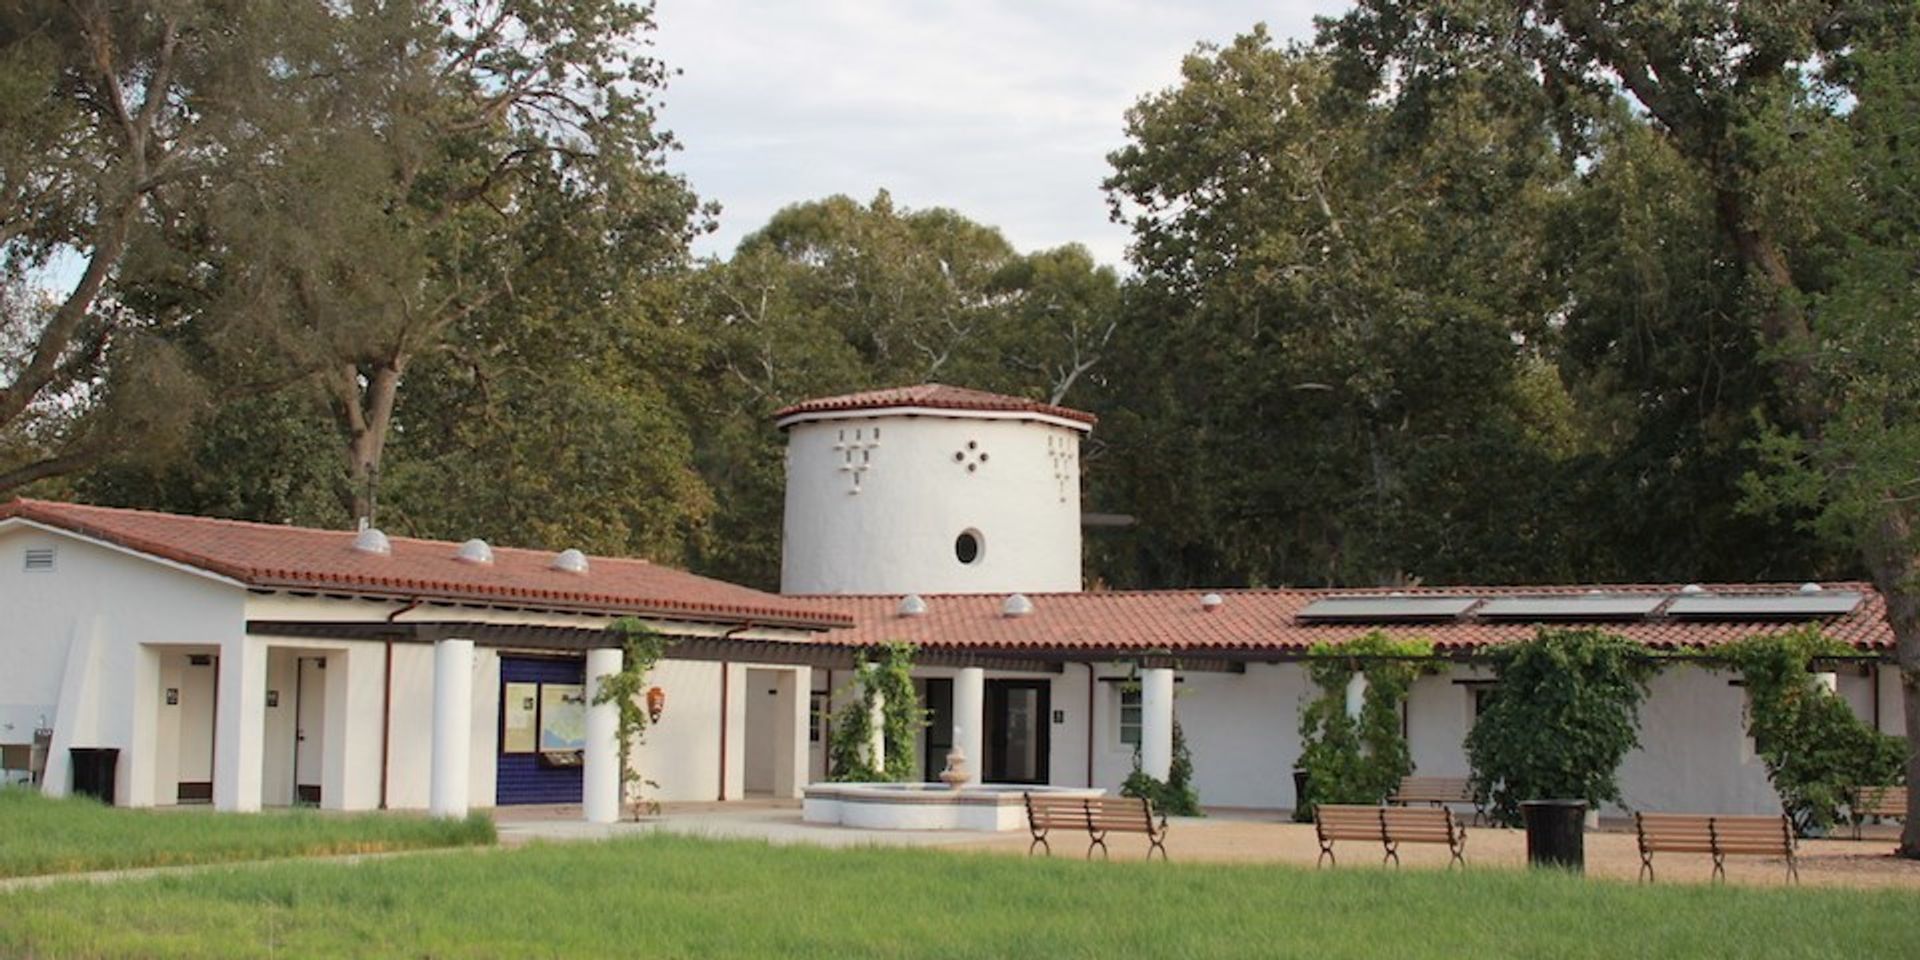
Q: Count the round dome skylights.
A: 8